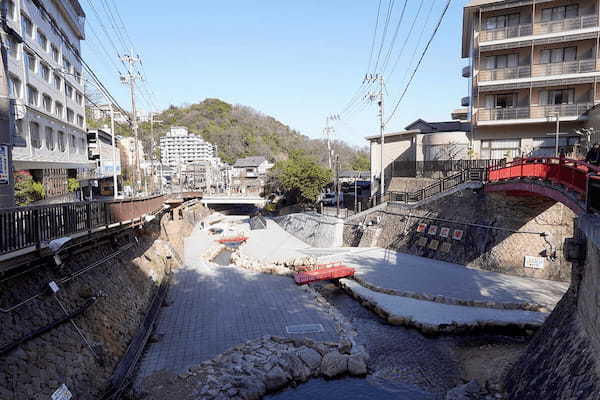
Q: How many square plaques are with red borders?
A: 4